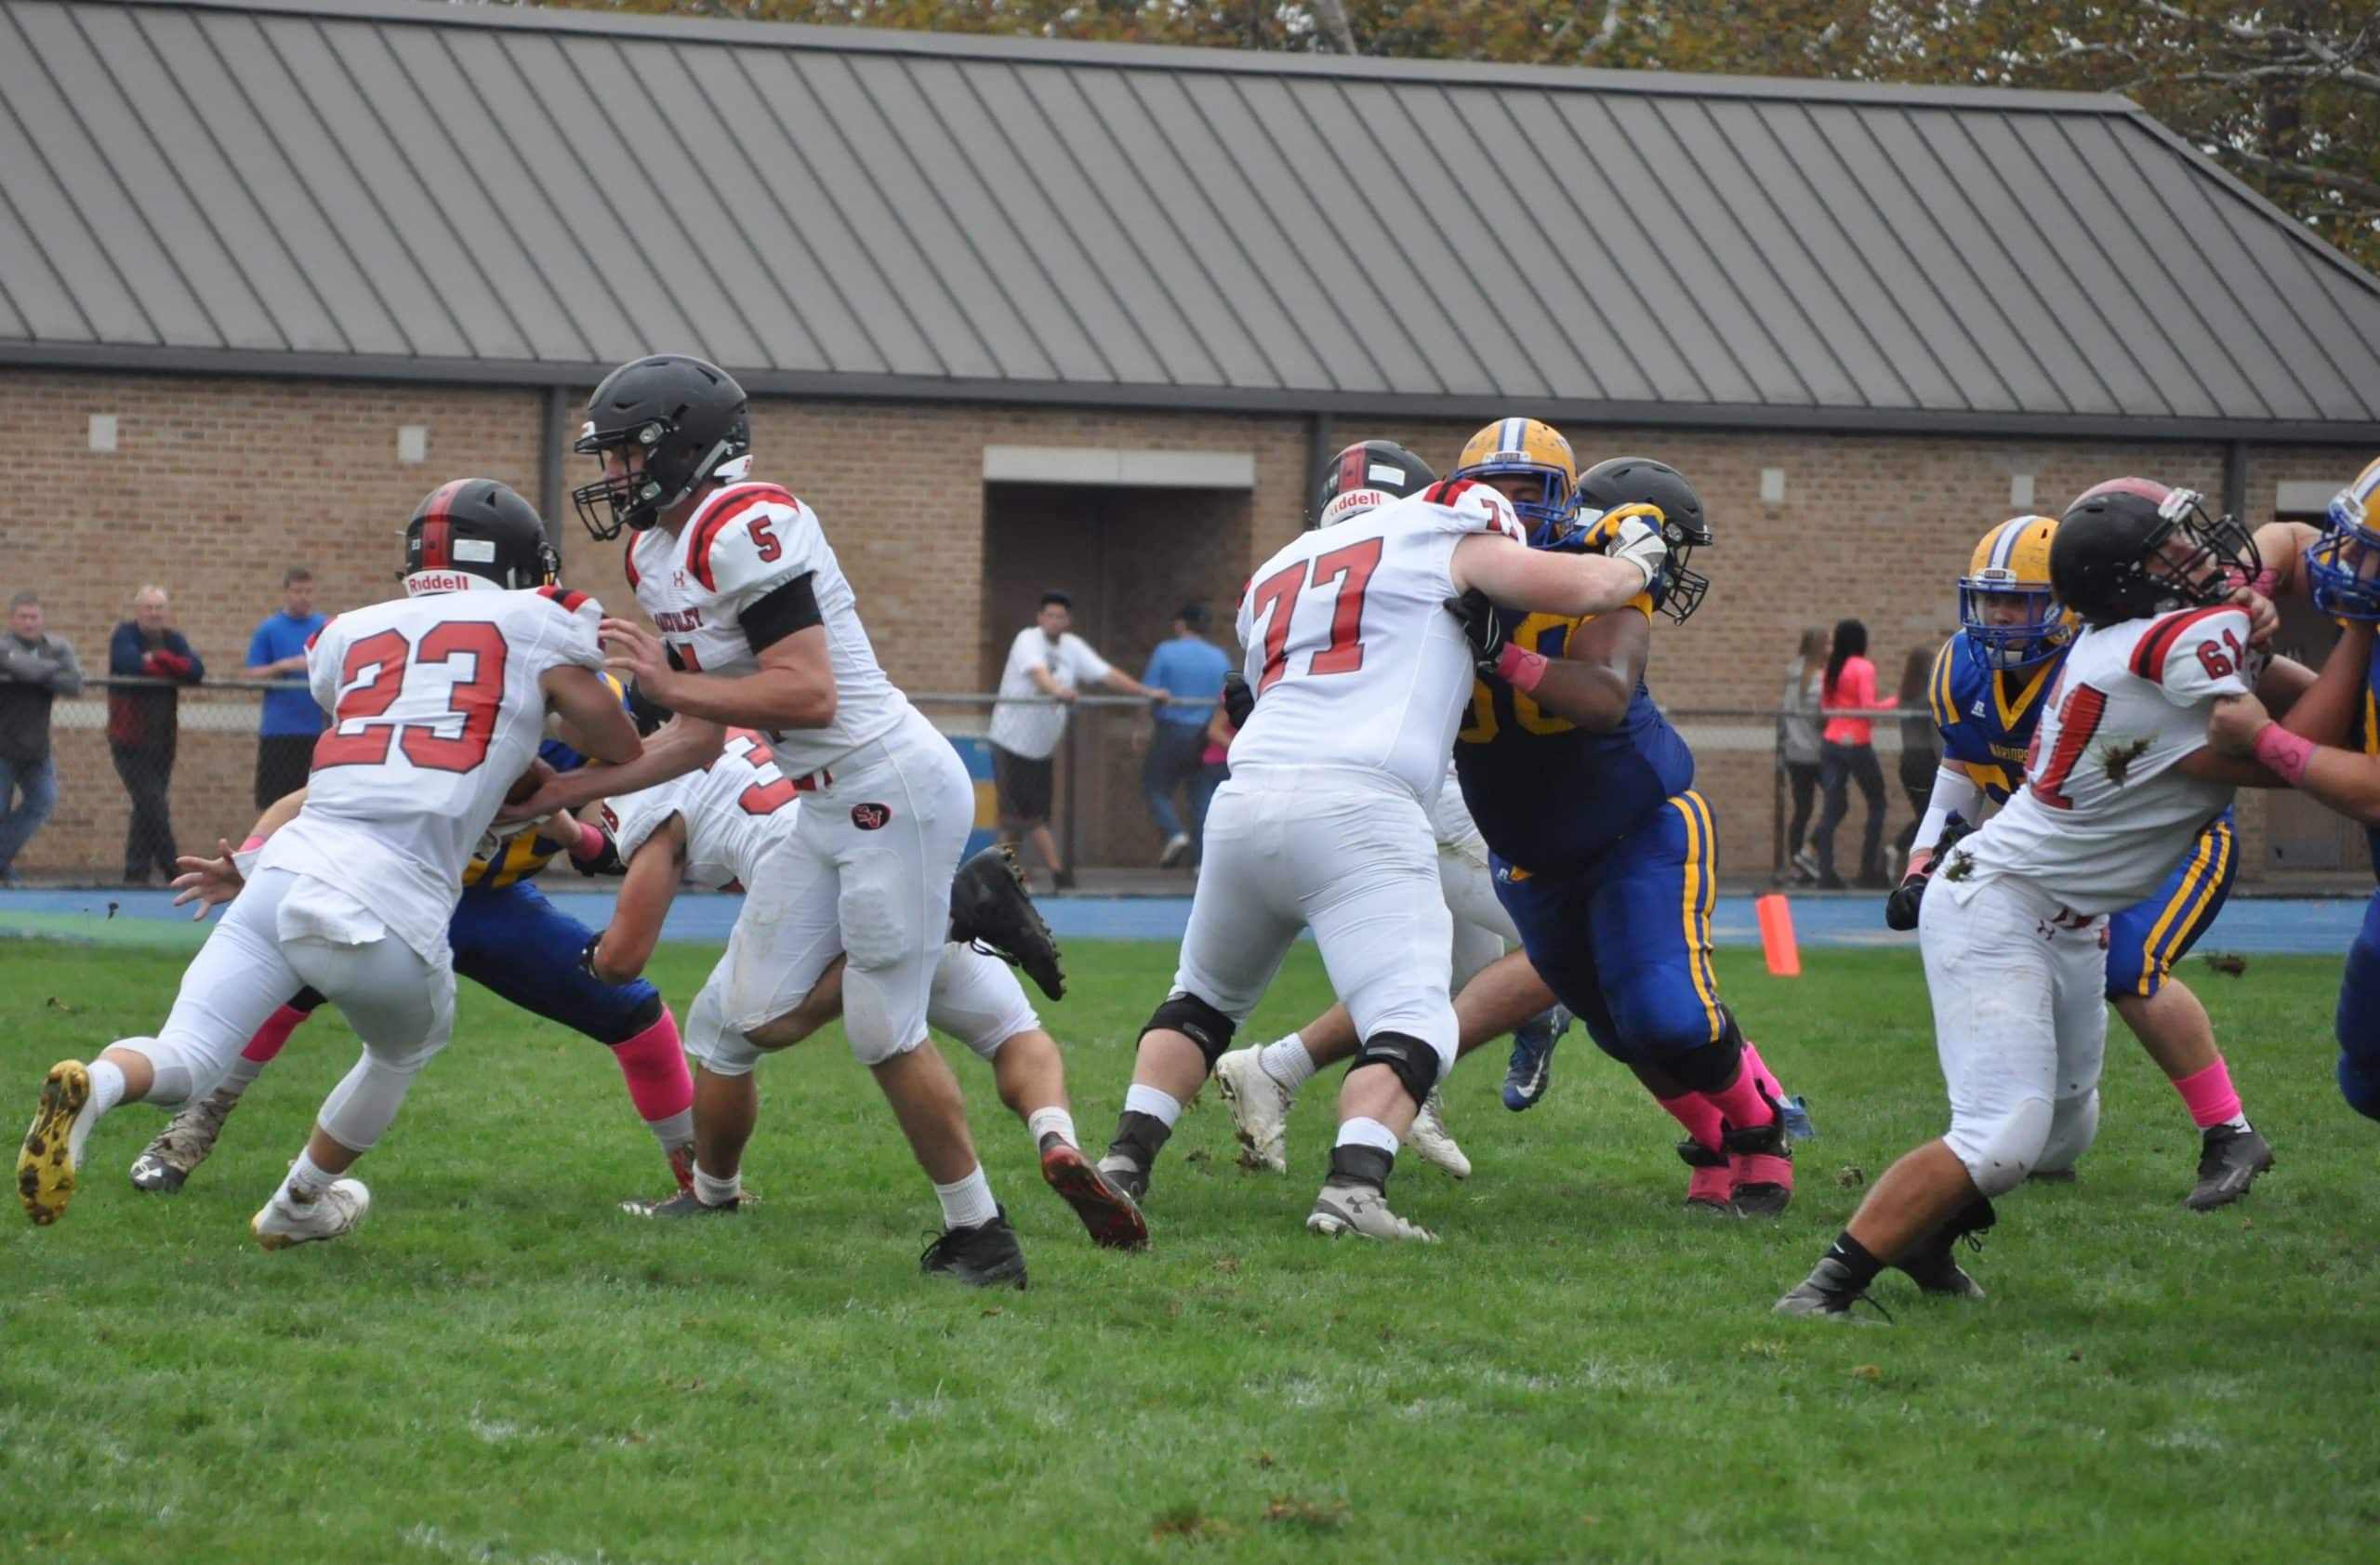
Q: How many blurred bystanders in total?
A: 9